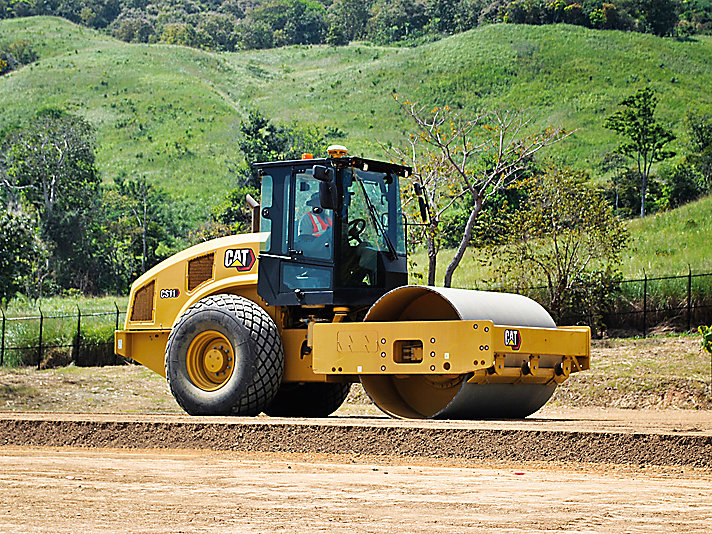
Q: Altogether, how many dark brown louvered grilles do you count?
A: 2